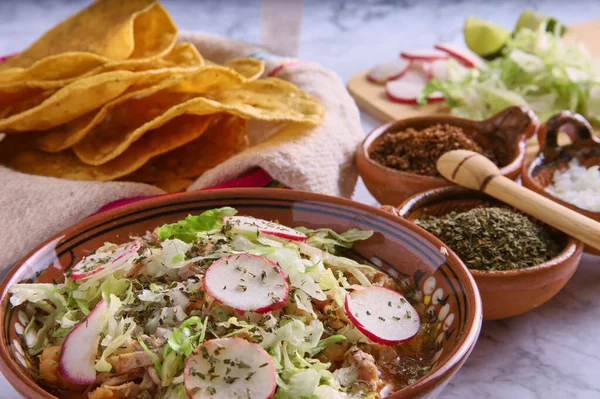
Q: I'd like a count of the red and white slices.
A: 11